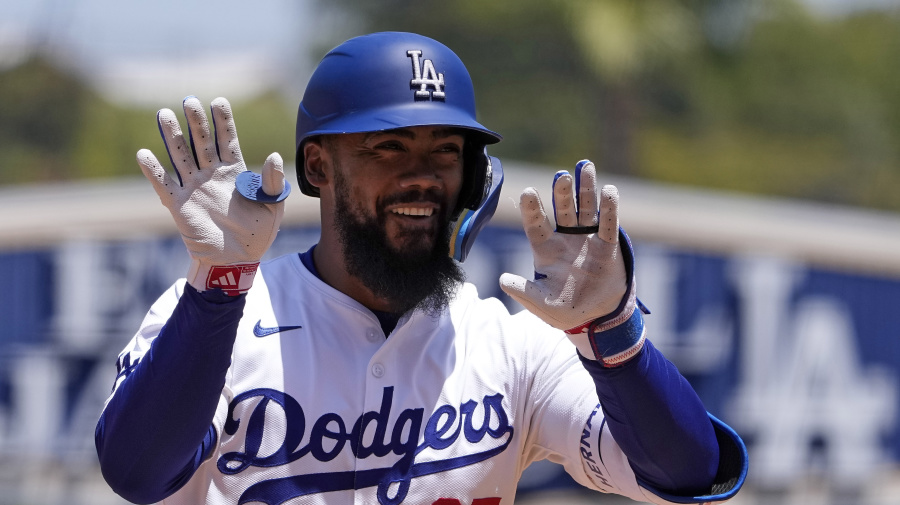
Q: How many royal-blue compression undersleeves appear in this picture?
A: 2